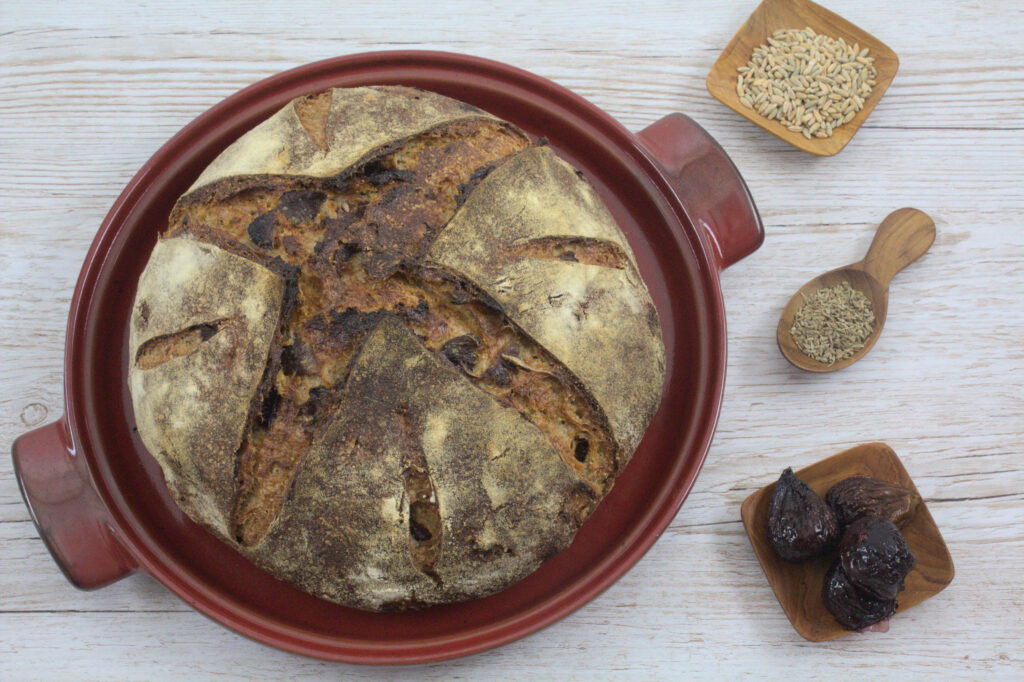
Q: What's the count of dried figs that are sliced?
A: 0